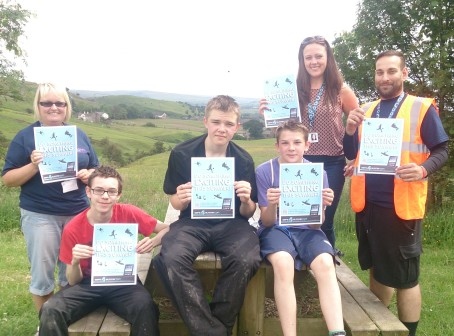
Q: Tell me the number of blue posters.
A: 6